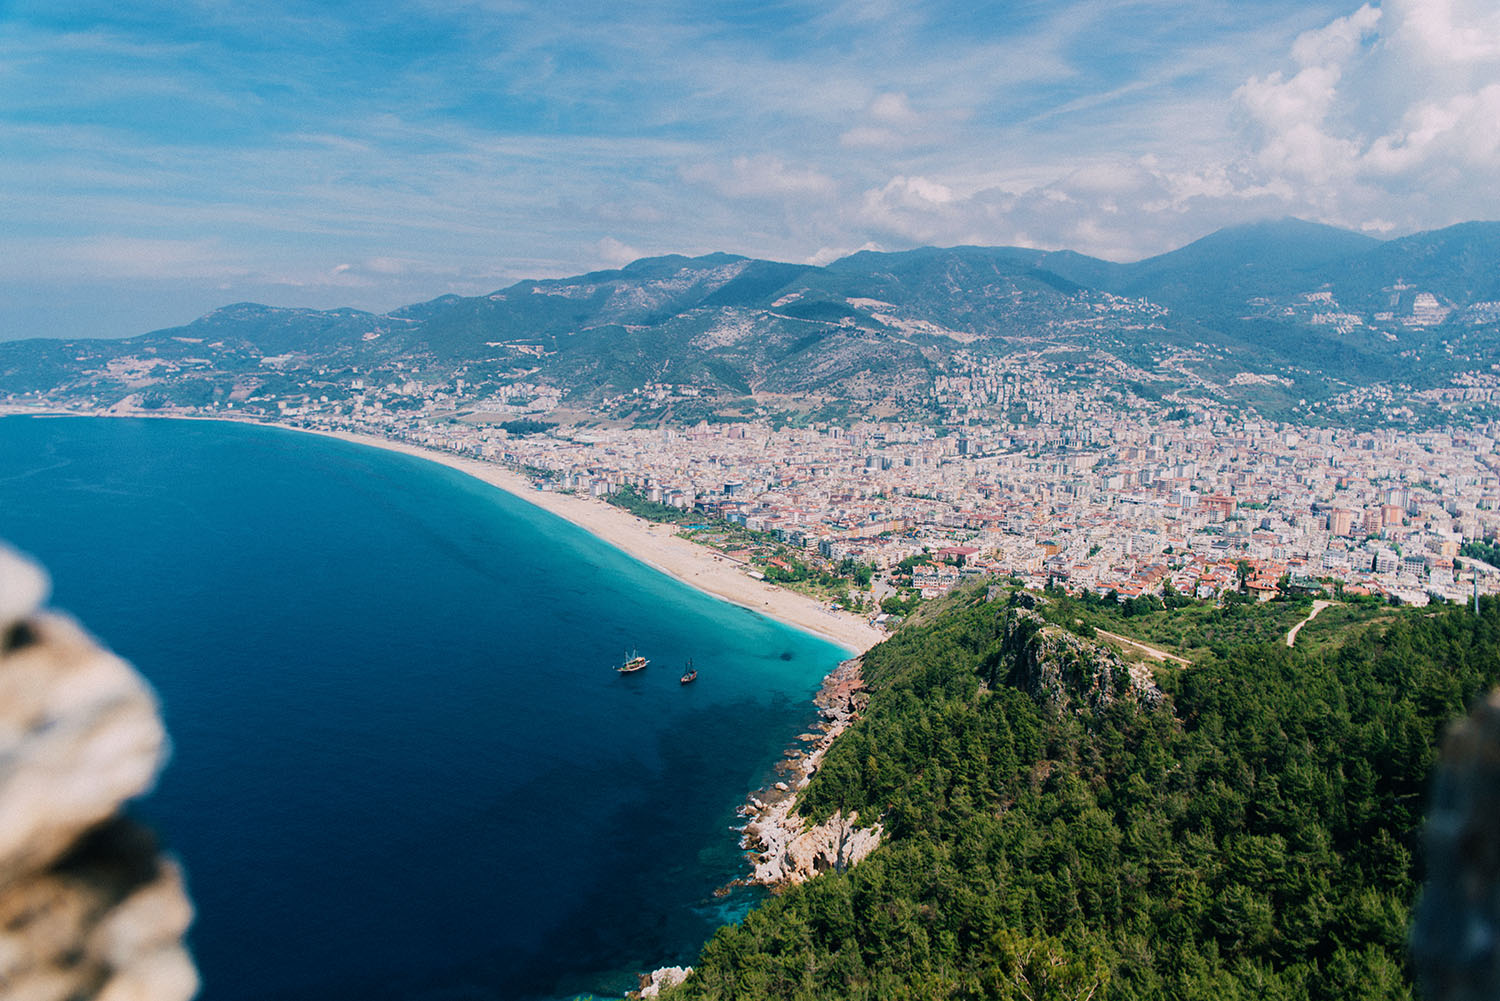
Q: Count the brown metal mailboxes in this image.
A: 0